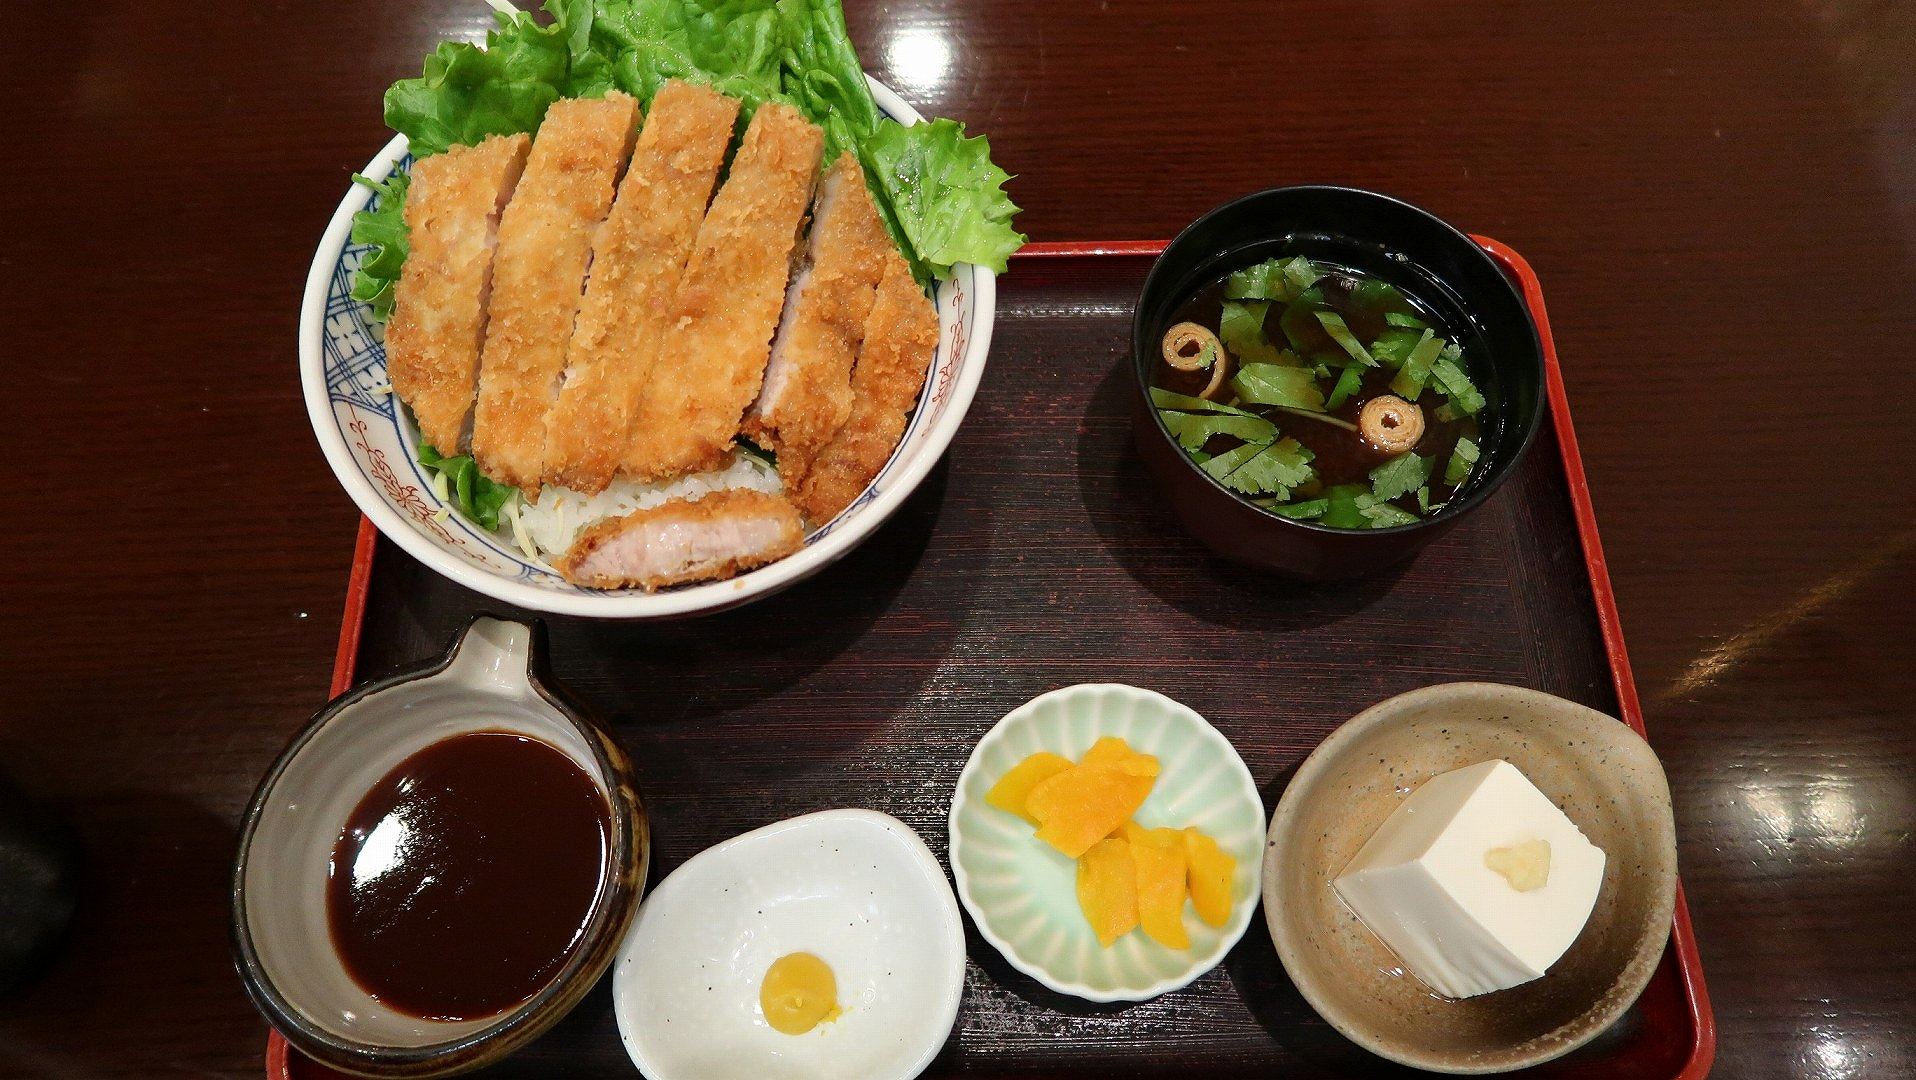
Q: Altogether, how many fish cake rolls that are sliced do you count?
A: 2